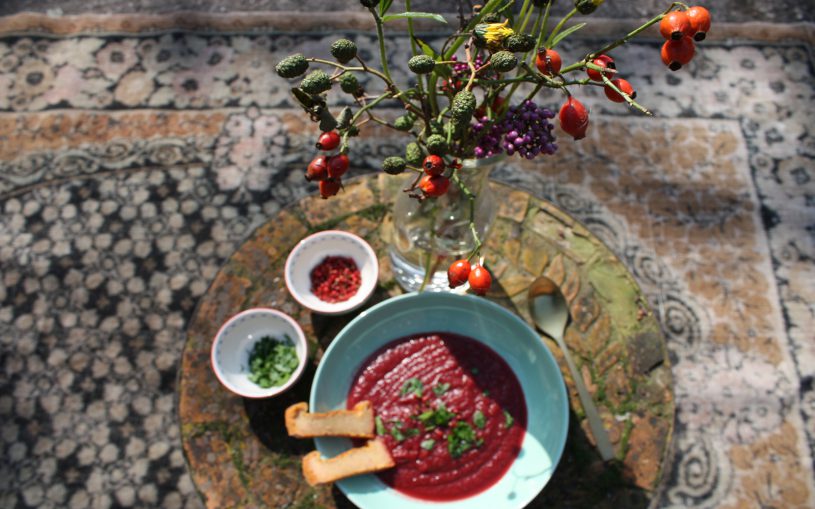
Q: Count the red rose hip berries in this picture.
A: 15